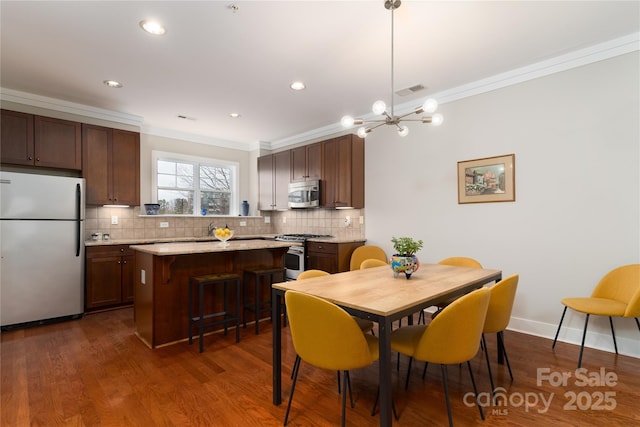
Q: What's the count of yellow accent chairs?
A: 8